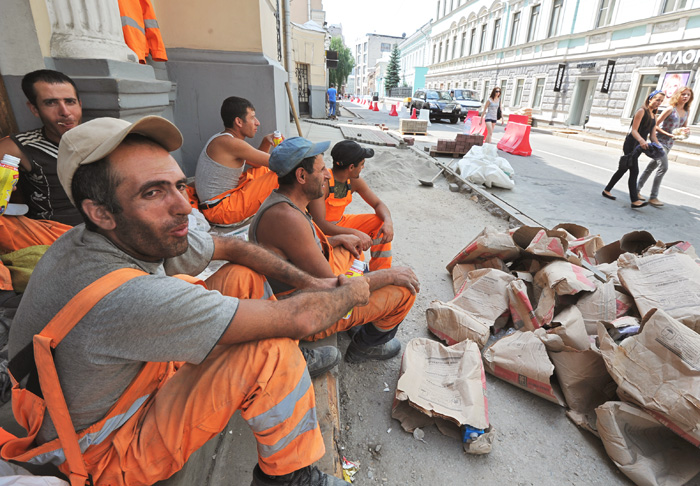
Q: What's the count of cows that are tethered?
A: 0